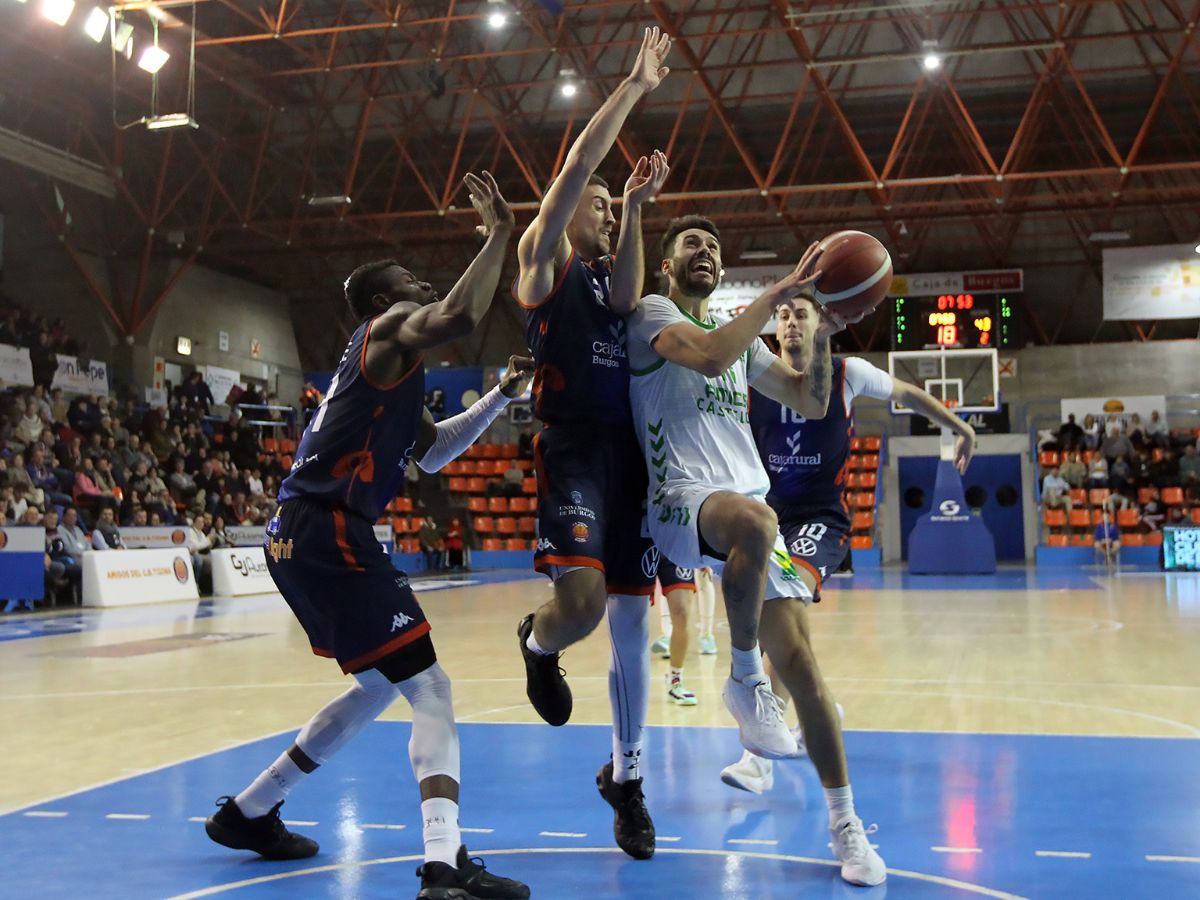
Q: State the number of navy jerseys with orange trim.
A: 3